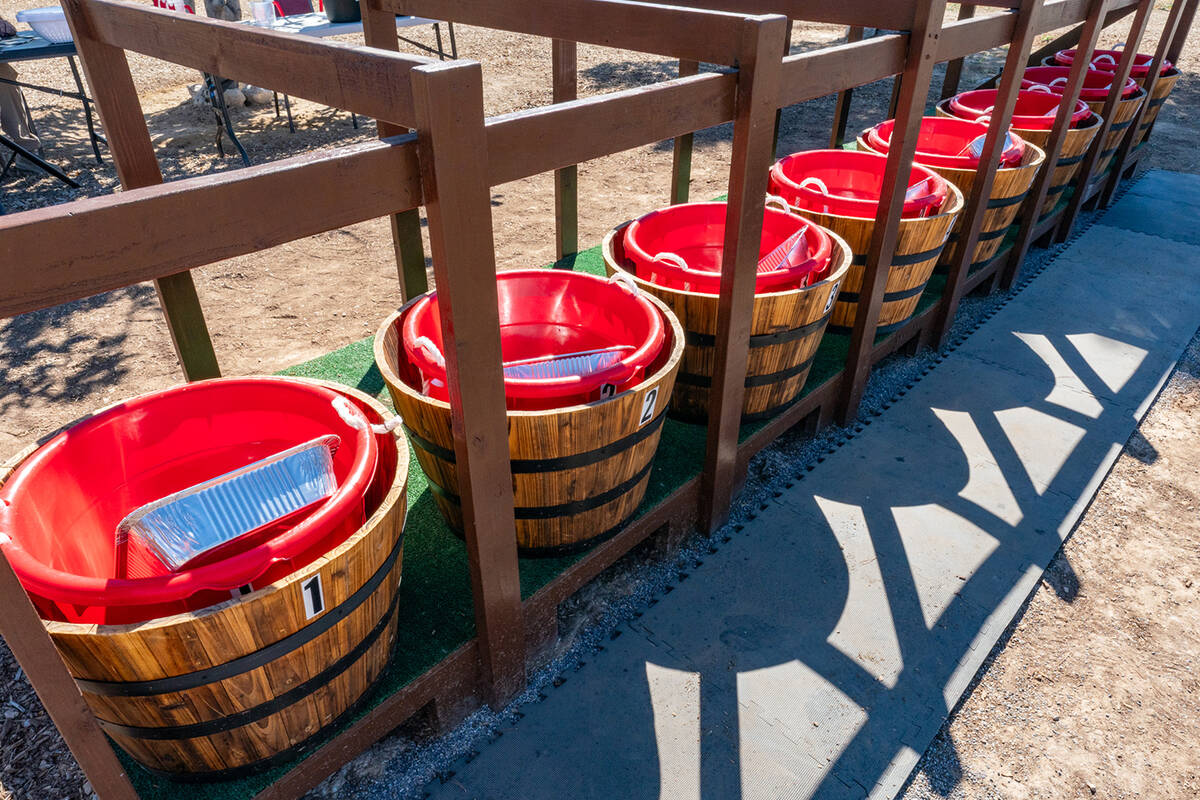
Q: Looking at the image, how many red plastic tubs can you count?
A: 8